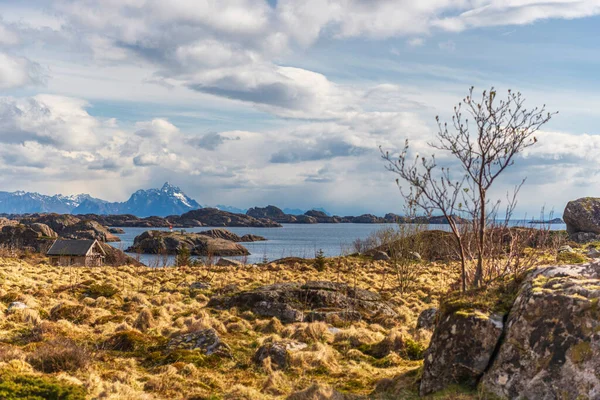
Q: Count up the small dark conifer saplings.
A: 2